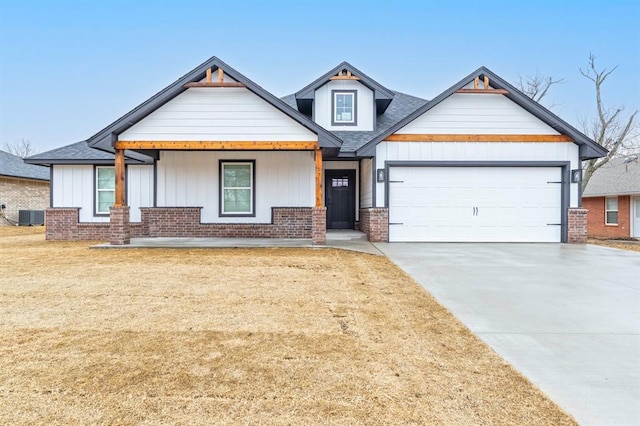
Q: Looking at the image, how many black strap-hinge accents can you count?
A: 4